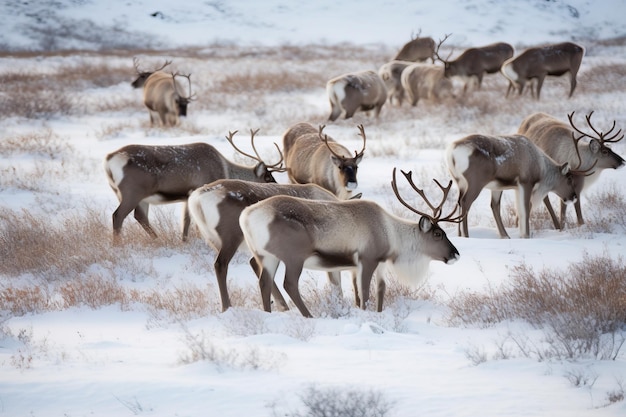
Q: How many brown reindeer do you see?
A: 14